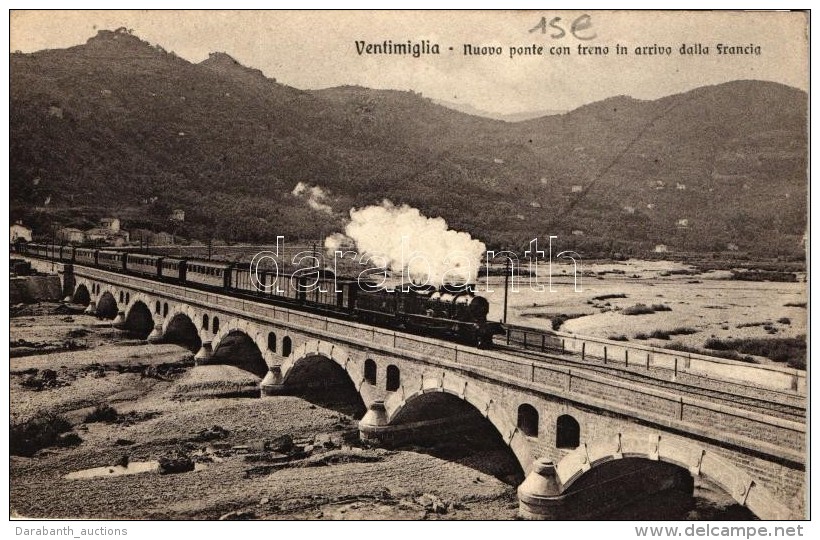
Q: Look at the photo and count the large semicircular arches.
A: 8